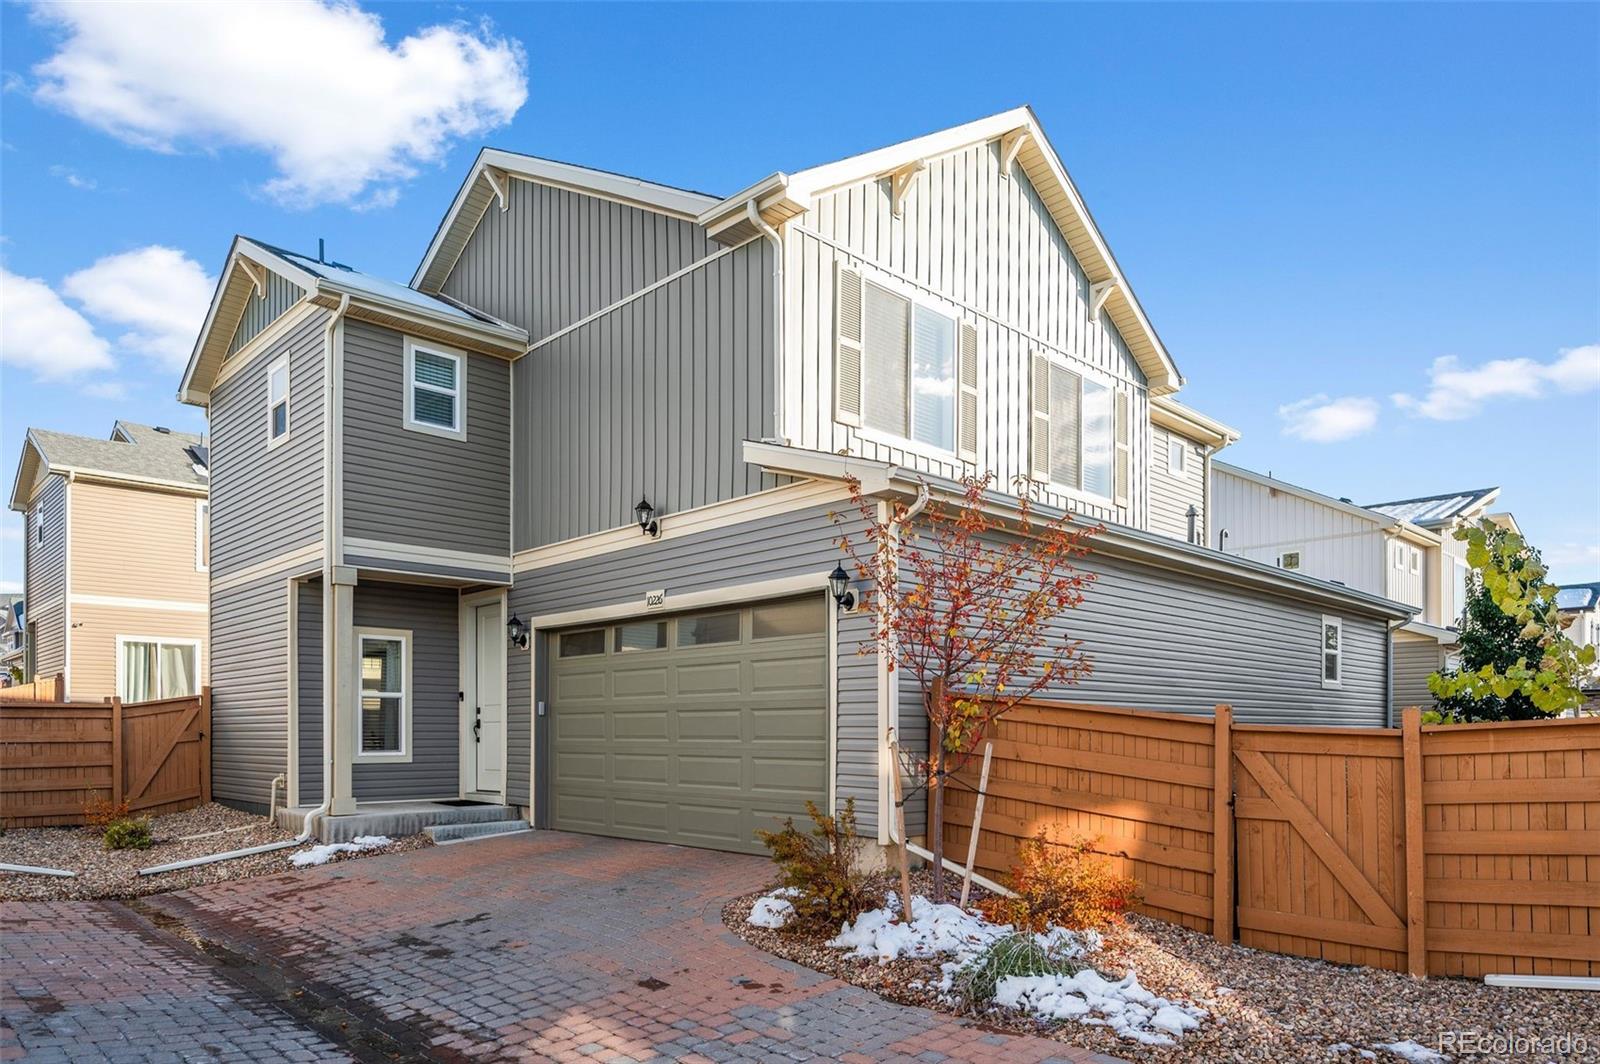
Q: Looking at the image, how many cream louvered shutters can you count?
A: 4